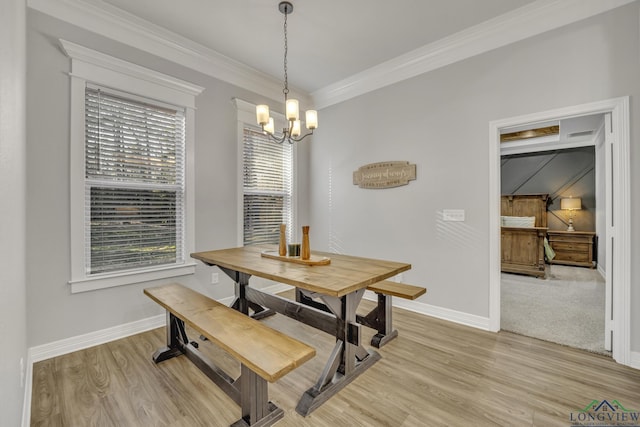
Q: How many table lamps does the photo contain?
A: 1